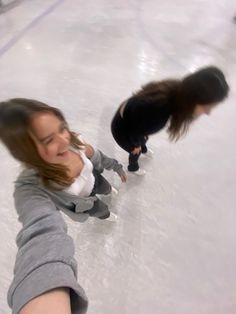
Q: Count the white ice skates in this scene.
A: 4